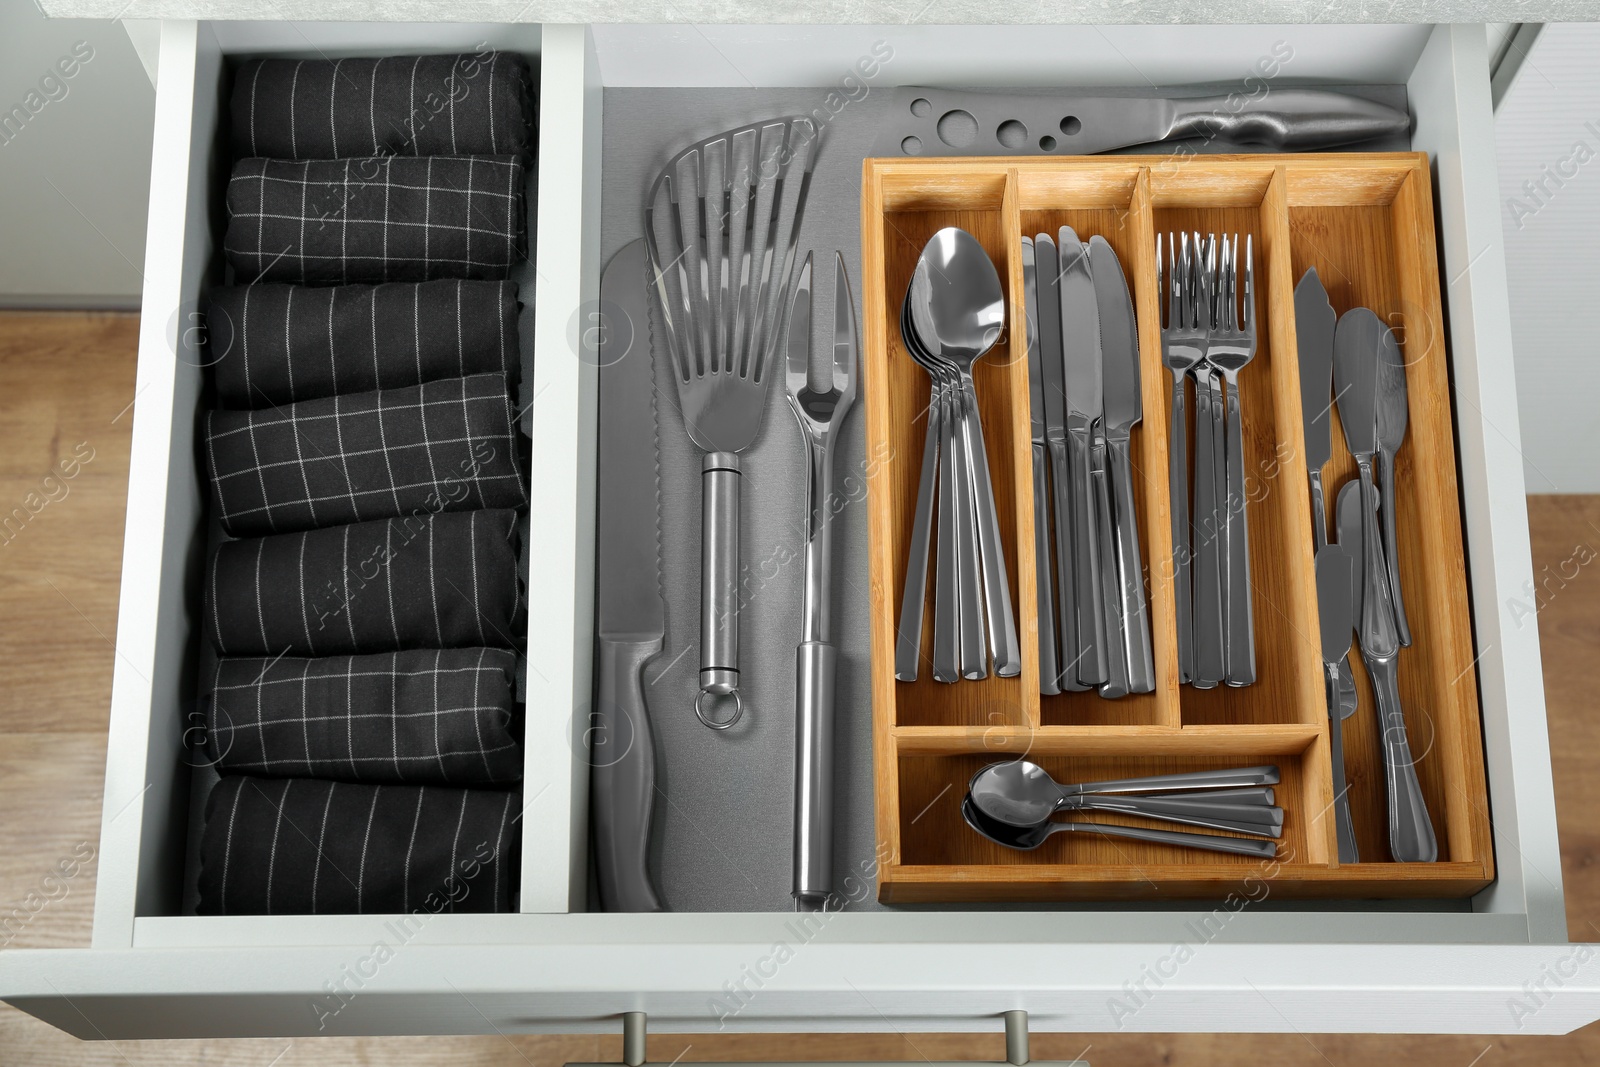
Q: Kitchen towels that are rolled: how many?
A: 7